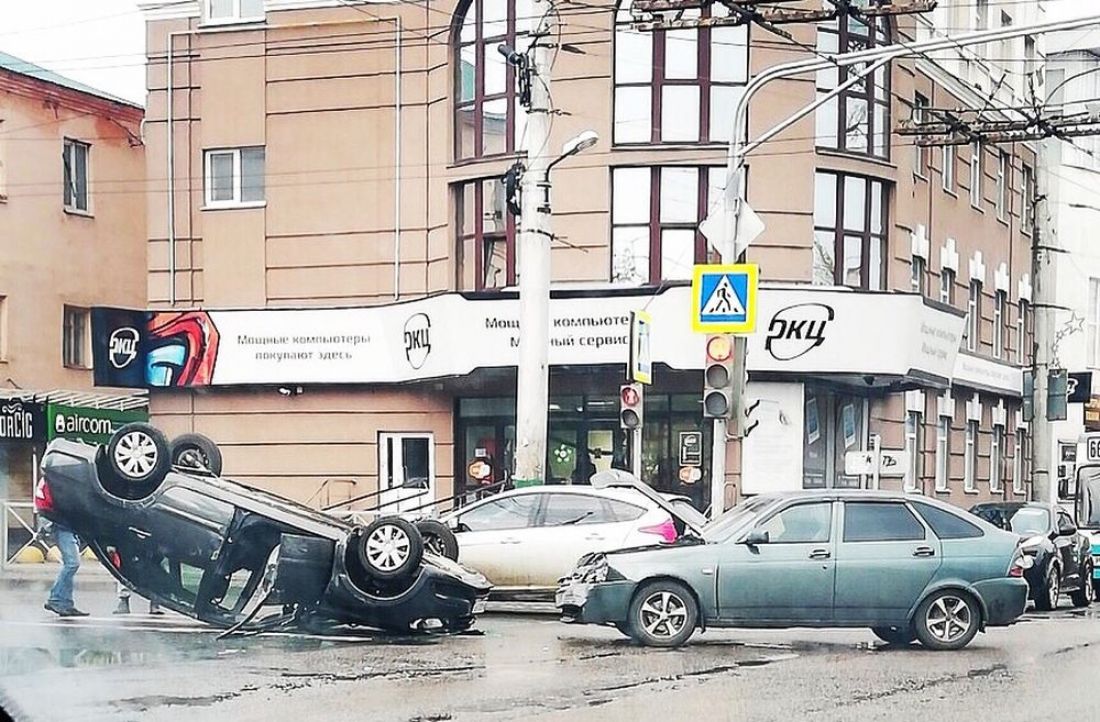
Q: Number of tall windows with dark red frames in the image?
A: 6